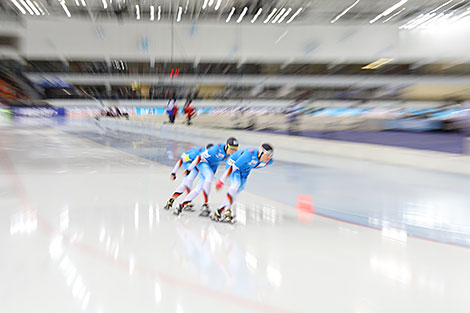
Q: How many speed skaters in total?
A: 3